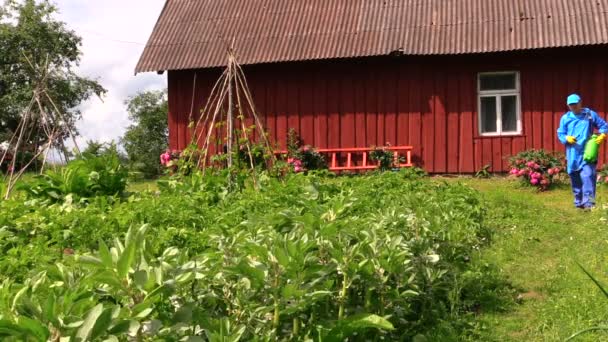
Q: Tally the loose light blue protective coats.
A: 1